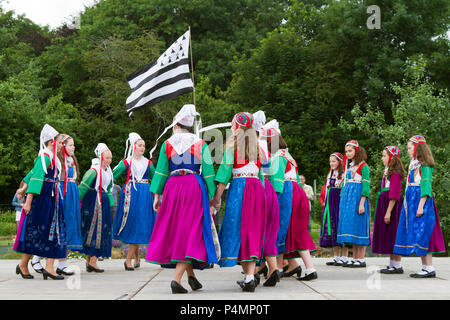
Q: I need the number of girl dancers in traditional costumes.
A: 13